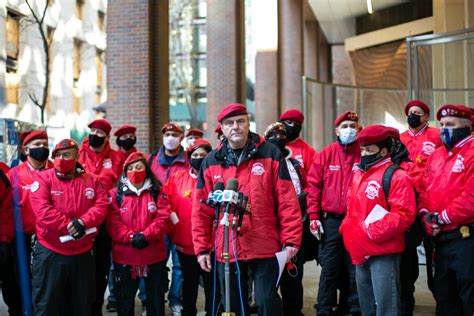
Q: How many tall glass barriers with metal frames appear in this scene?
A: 2